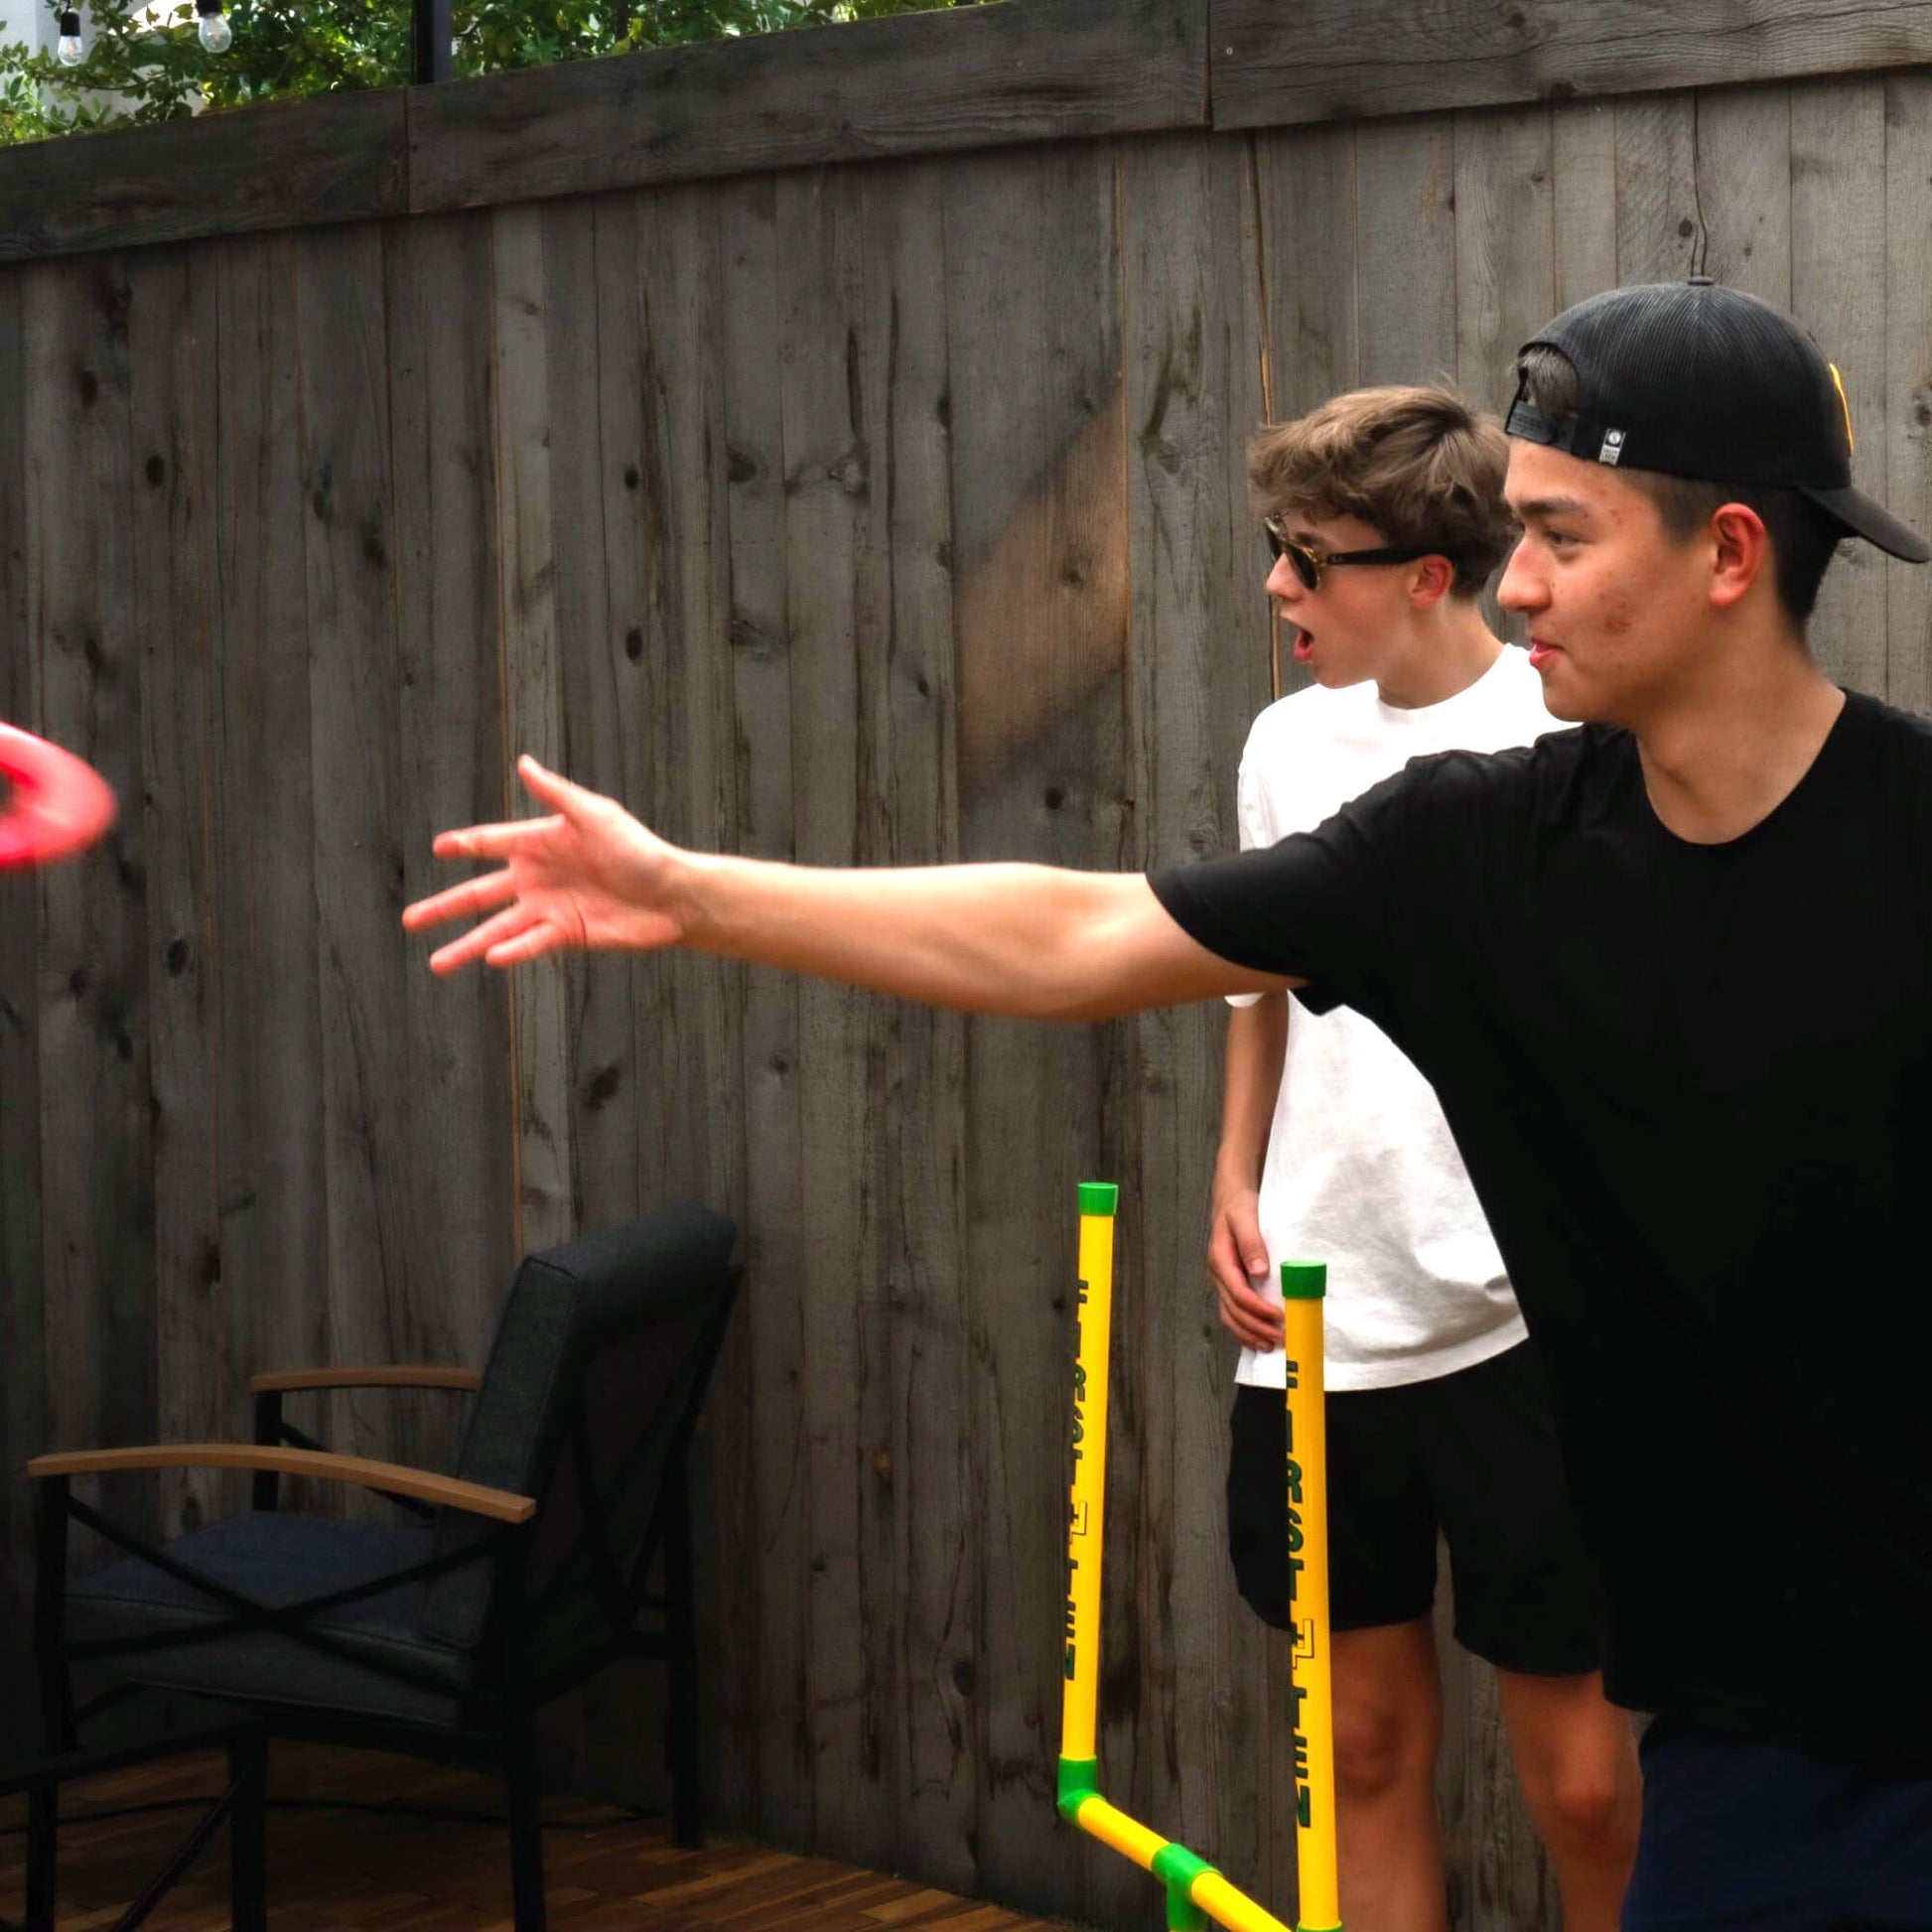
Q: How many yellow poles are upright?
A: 2